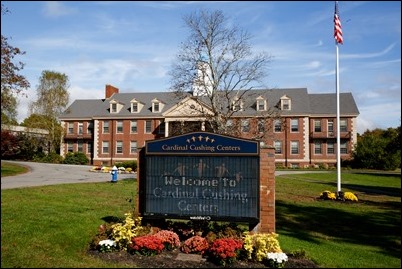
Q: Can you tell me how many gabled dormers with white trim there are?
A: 6